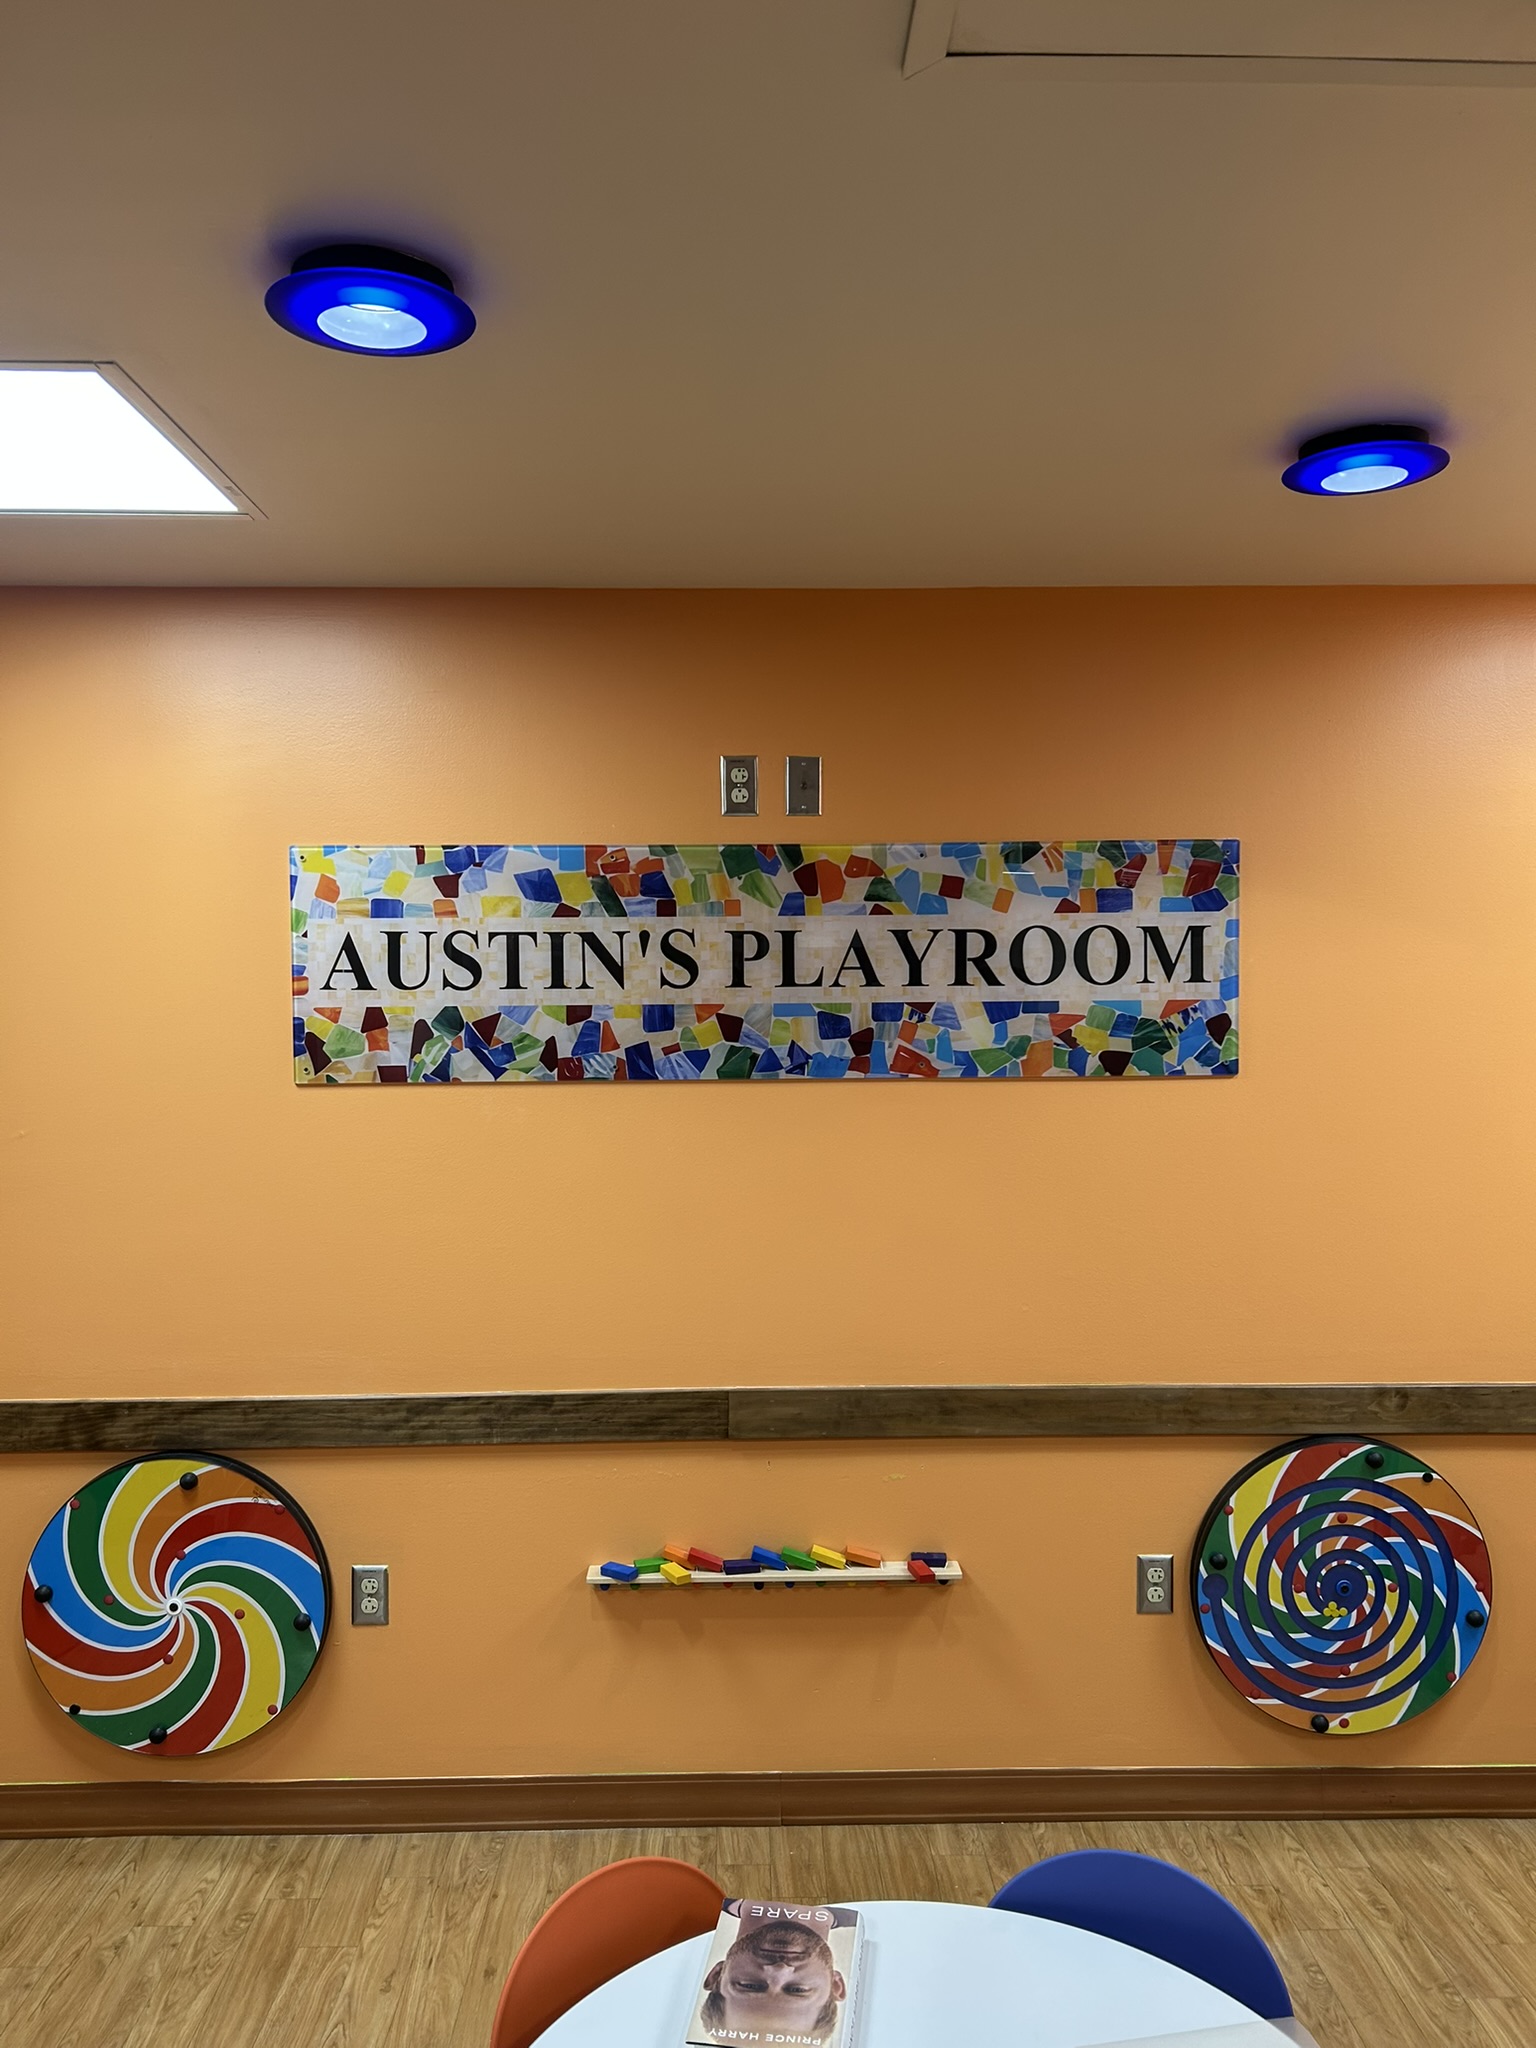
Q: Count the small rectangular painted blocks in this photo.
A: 12